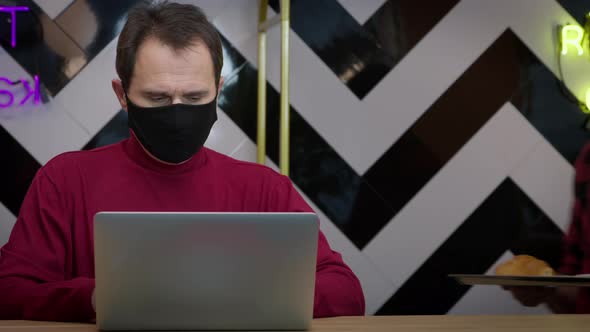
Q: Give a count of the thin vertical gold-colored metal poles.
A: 2